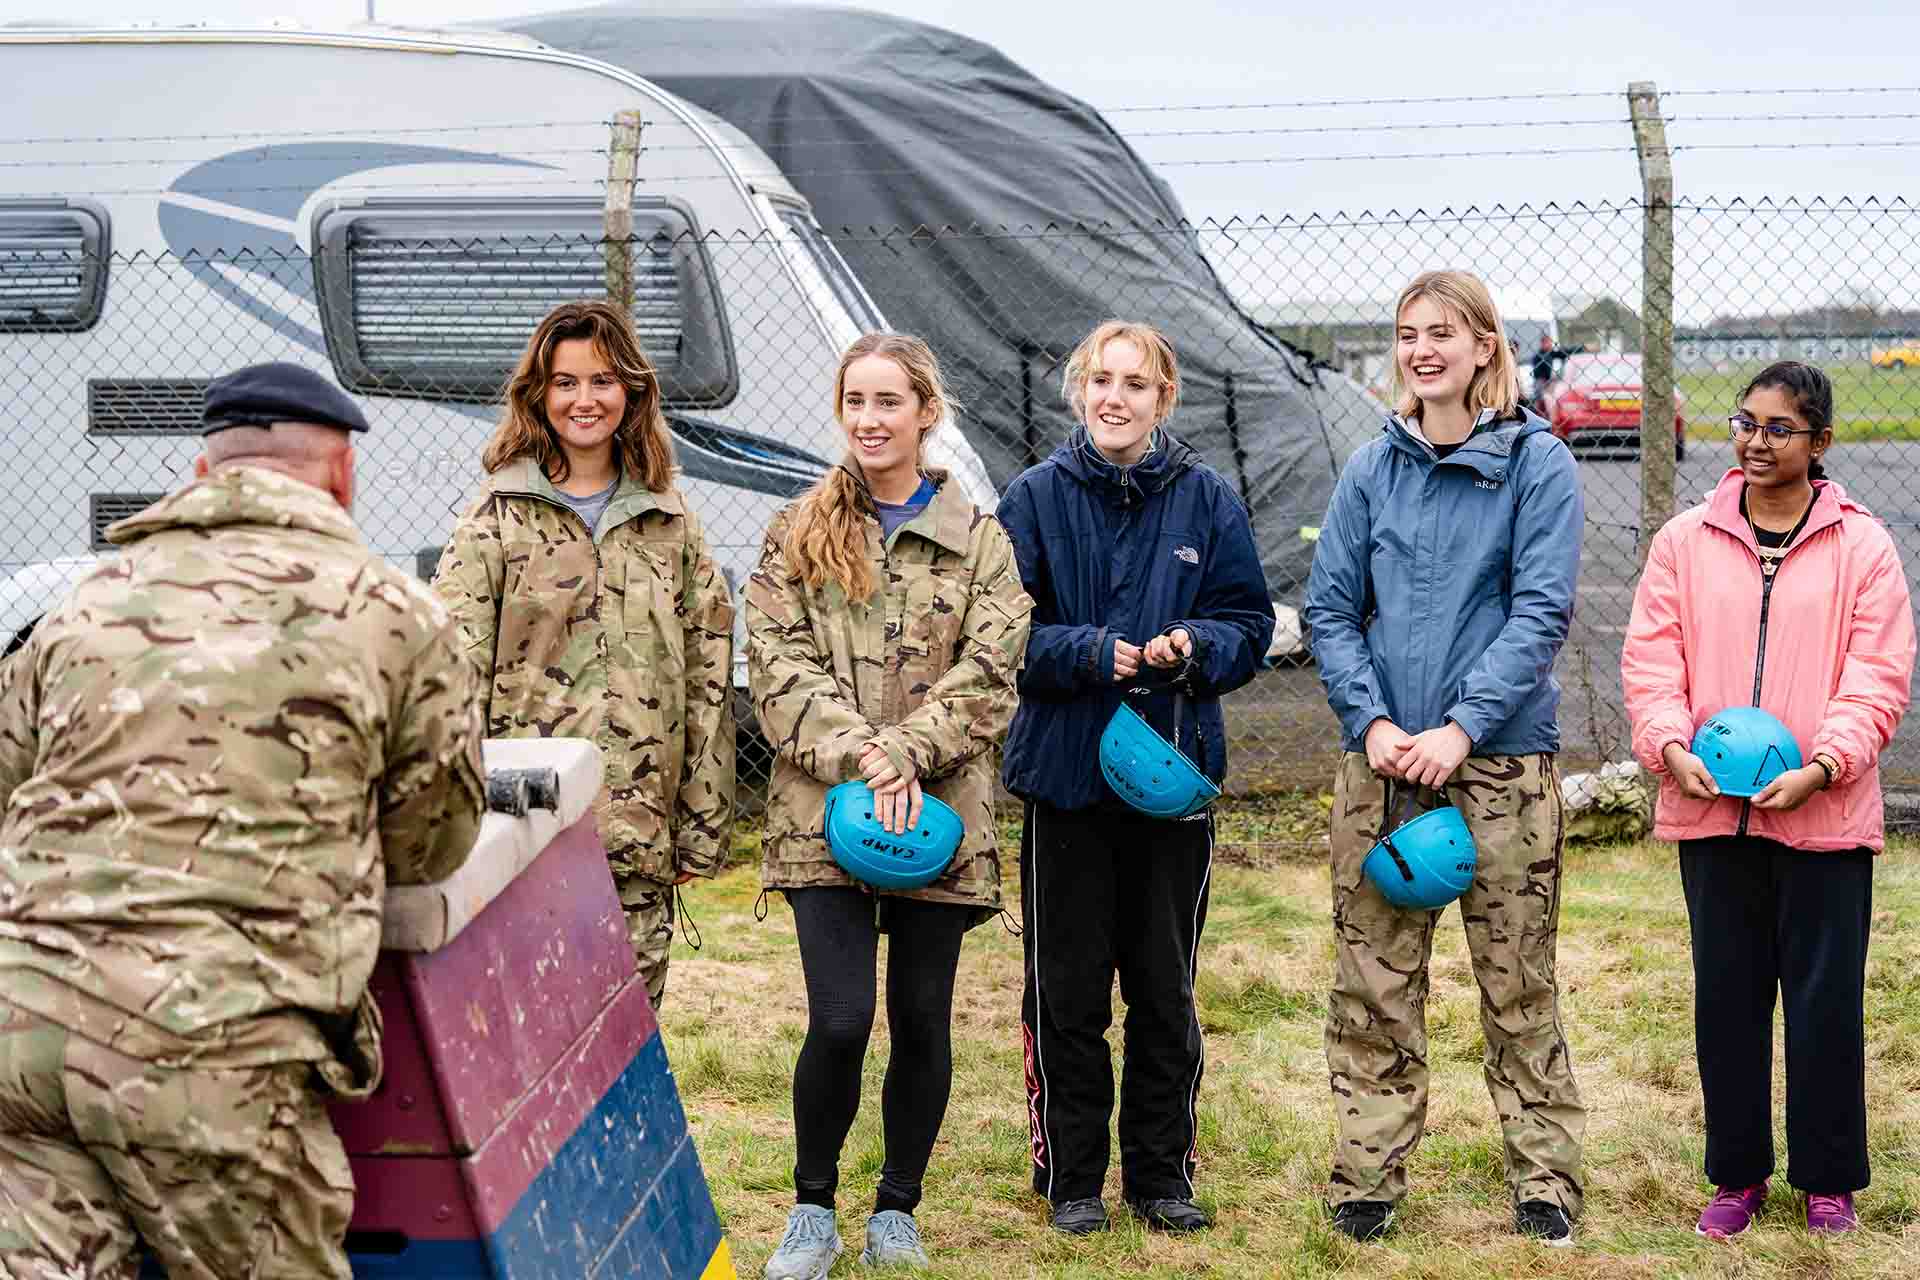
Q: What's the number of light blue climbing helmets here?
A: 4